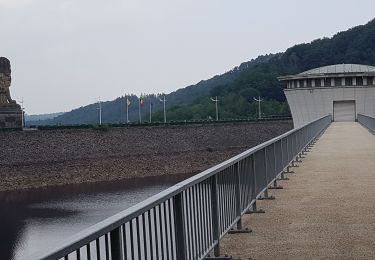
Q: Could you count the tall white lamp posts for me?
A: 5